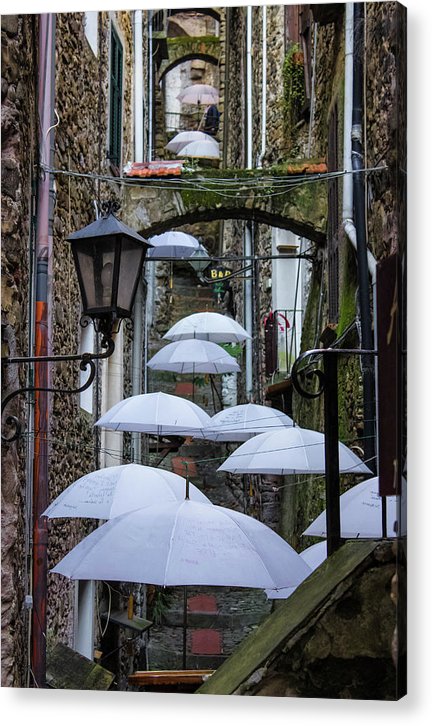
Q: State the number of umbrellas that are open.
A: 13